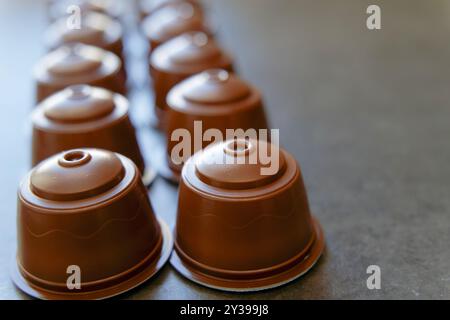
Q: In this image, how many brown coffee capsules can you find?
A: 10